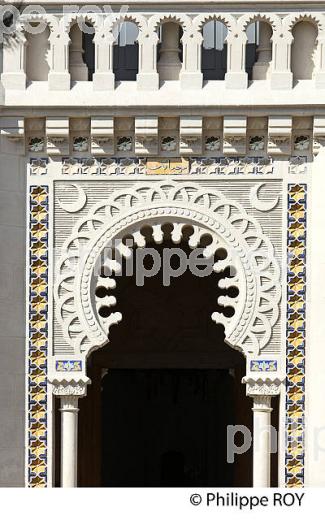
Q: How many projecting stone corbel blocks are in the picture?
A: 8